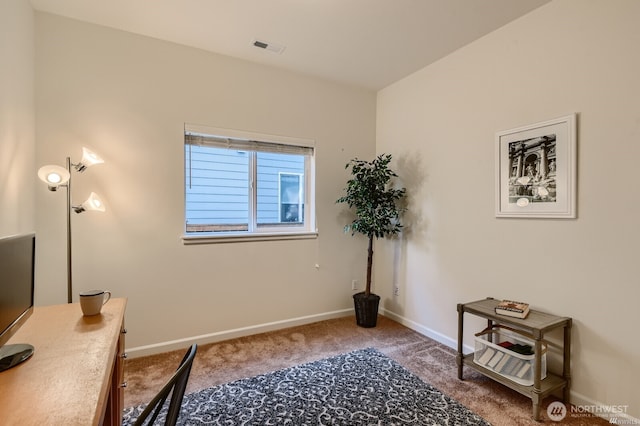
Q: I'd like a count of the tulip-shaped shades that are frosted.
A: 3